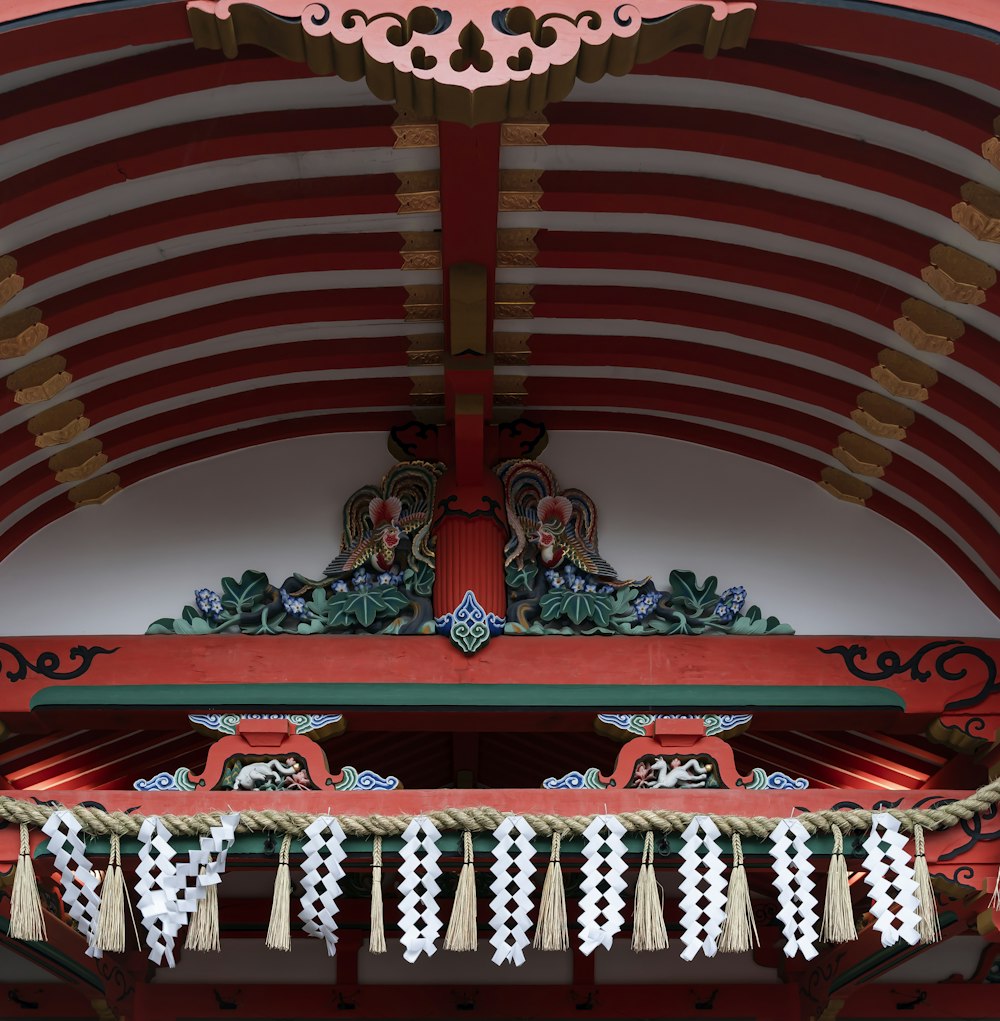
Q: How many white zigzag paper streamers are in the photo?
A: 10